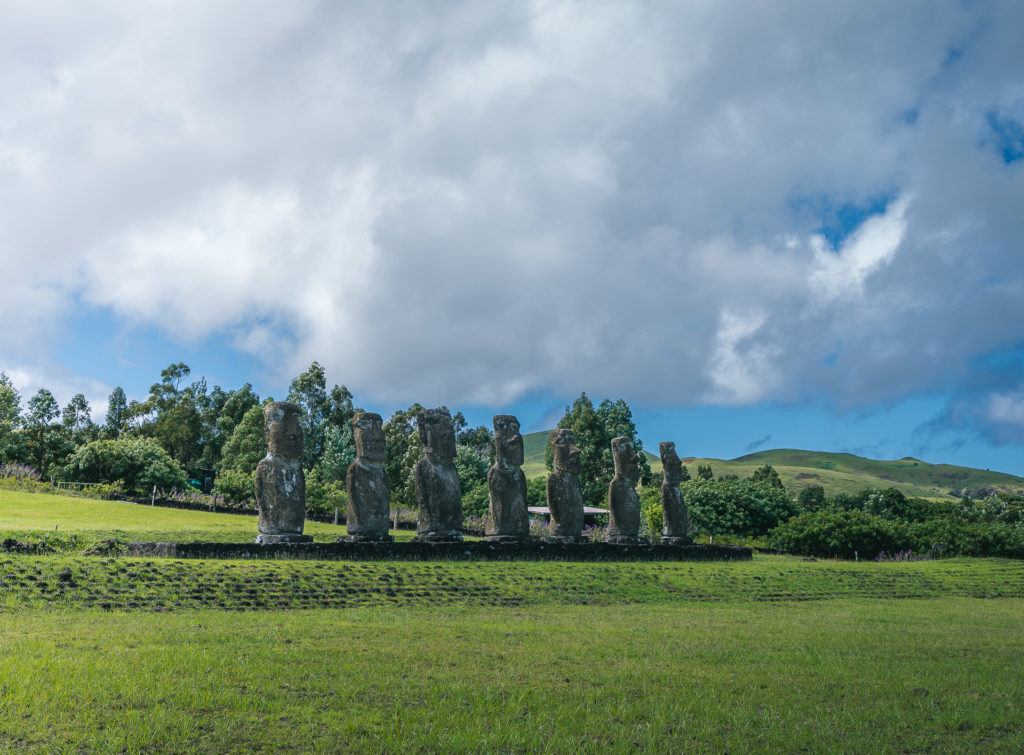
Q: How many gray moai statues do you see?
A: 7